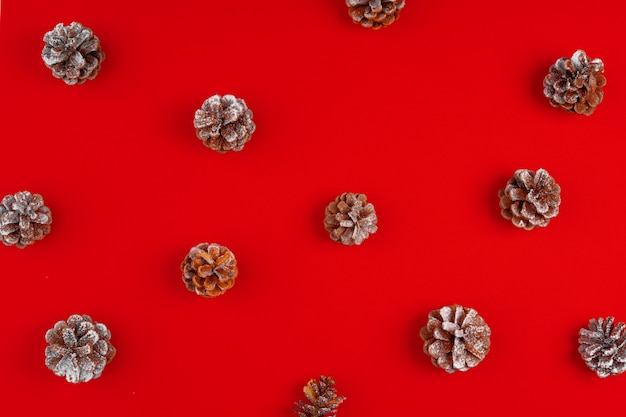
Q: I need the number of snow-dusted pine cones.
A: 12